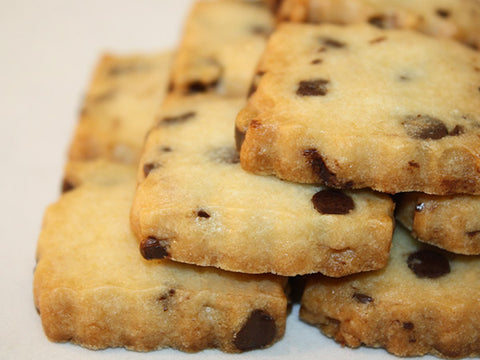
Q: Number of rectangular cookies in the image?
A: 8